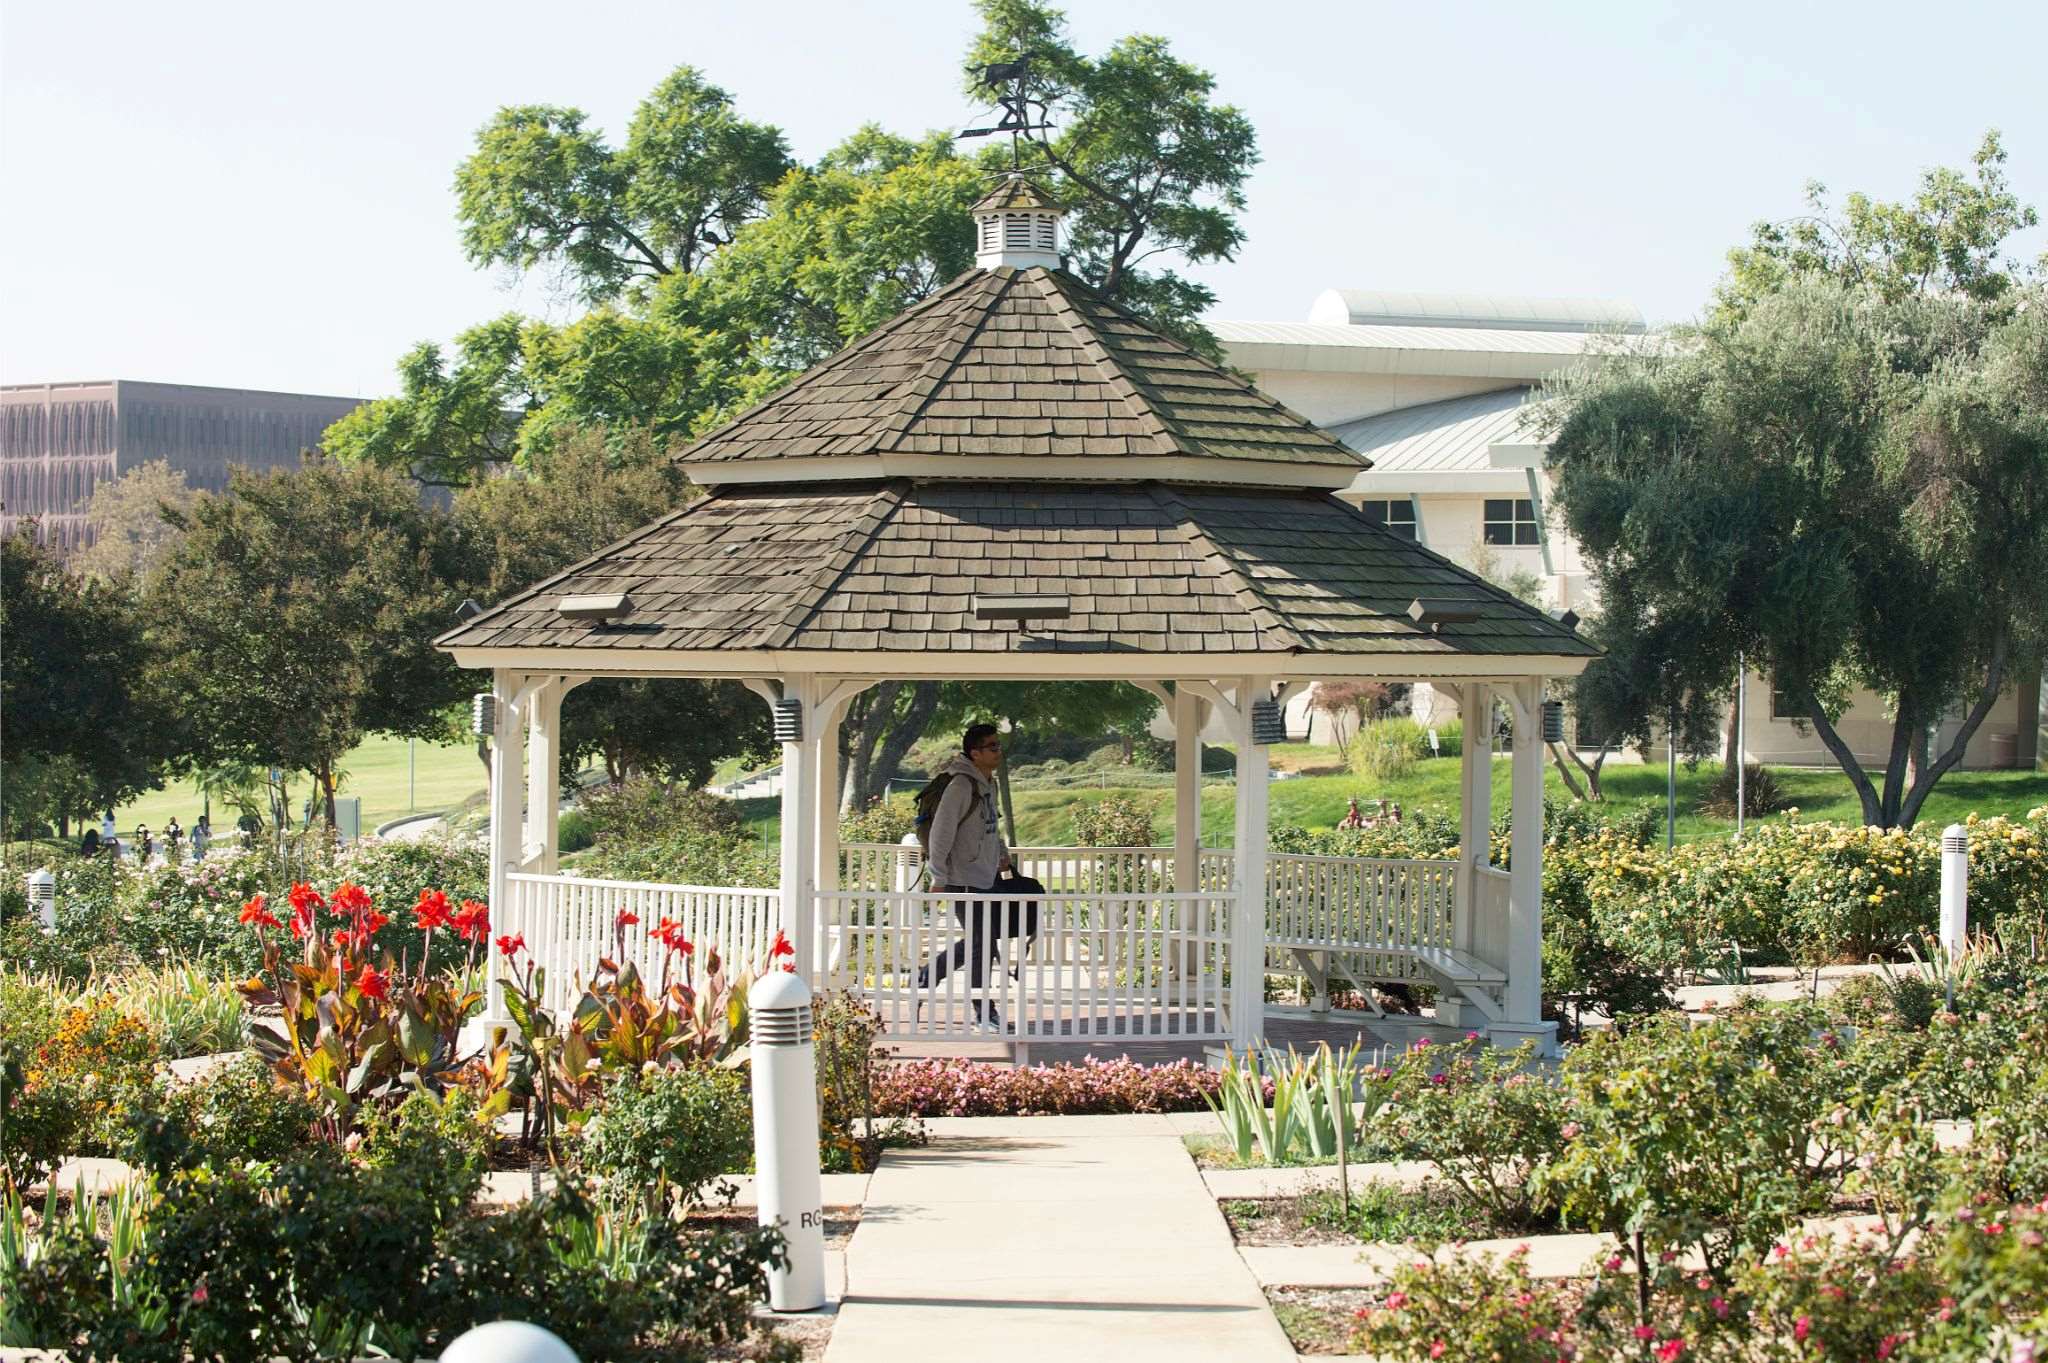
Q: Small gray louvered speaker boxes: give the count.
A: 4